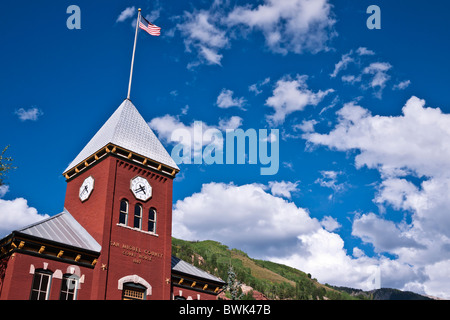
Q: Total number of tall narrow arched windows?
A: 3